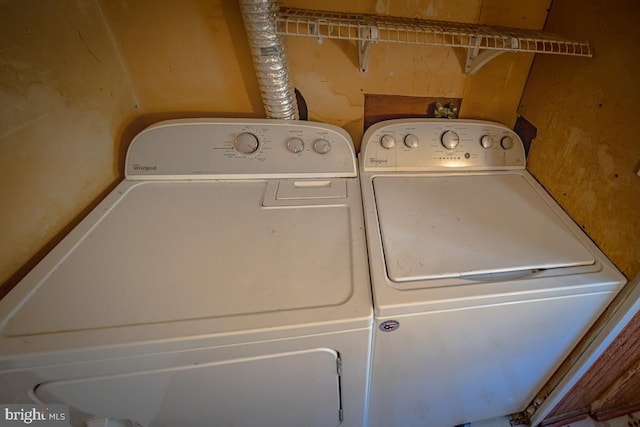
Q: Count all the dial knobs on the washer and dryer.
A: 8